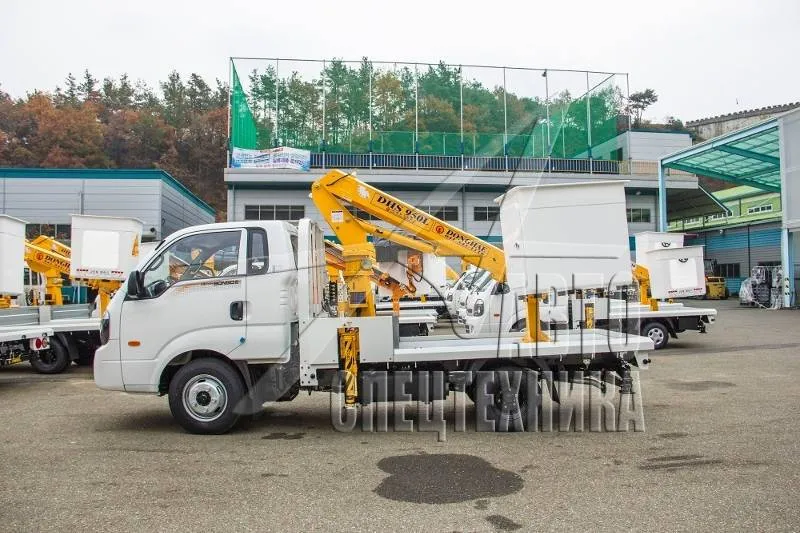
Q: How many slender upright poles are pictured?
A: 10